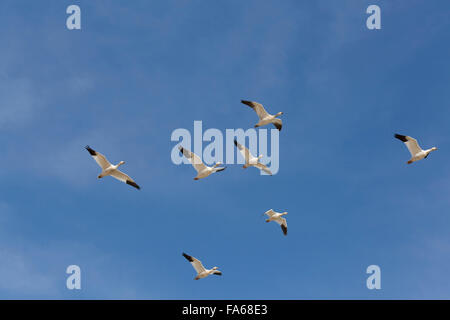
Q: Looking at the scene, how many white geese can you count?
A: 7